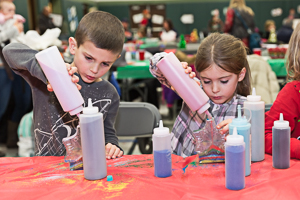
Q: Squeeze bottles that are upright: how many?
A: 6